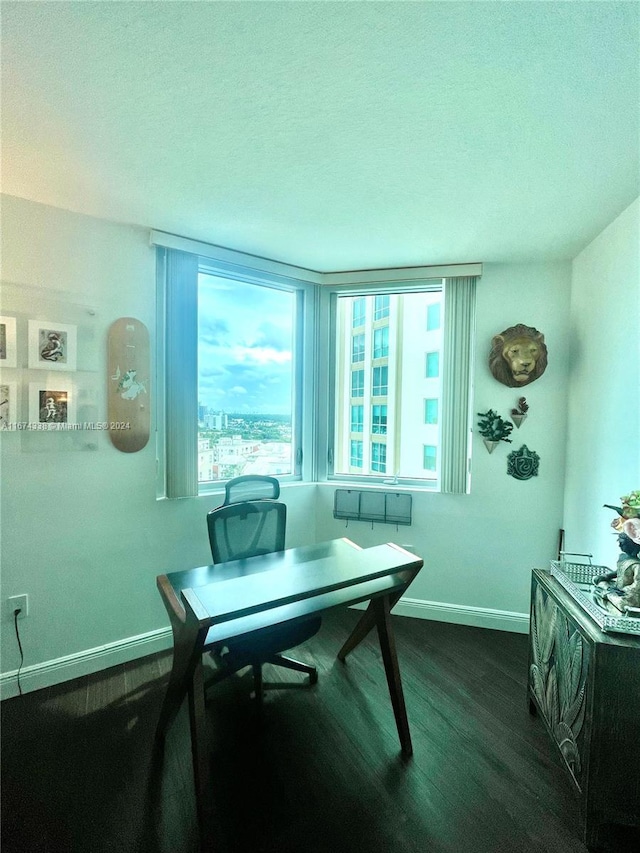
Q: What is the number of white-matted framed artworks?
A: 4